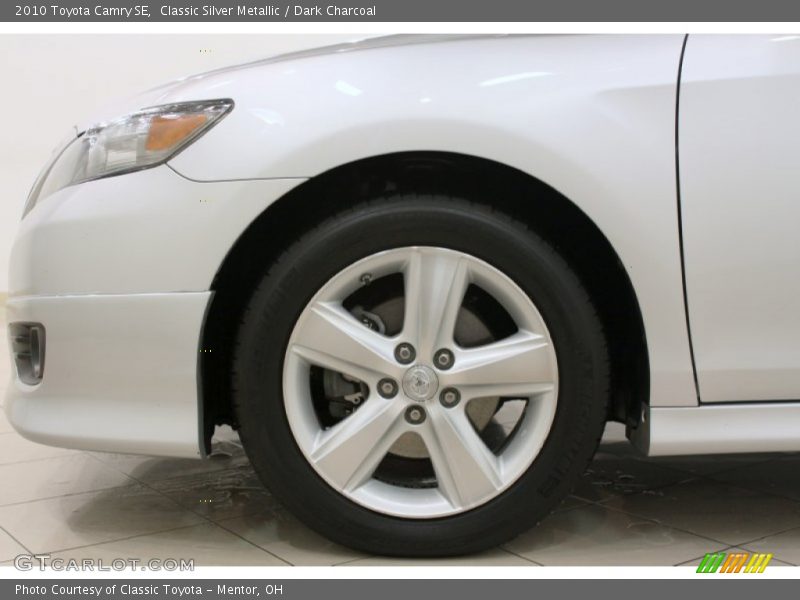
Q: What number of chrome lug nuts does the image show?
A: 5